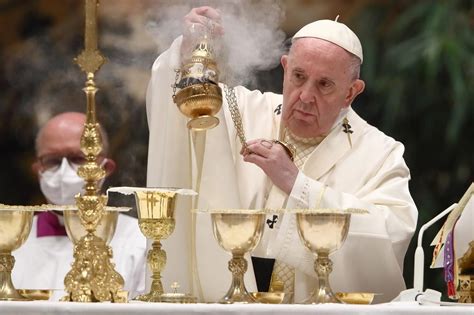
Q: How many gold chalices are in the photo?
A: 5